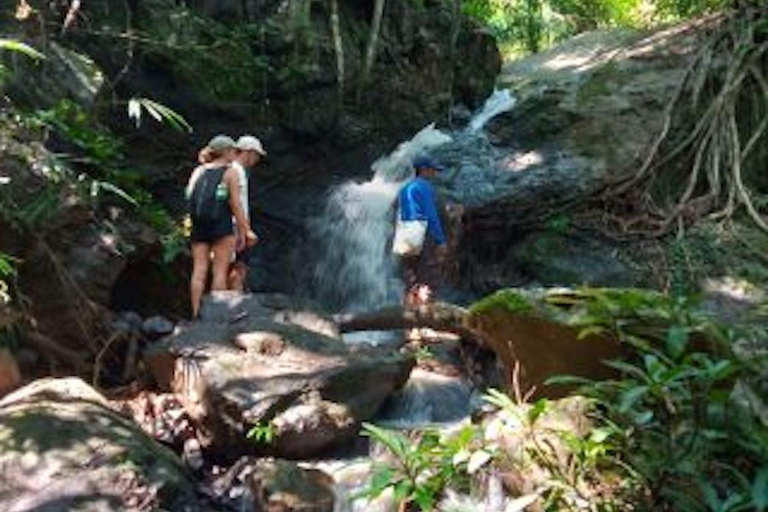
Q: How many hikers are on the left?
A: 2